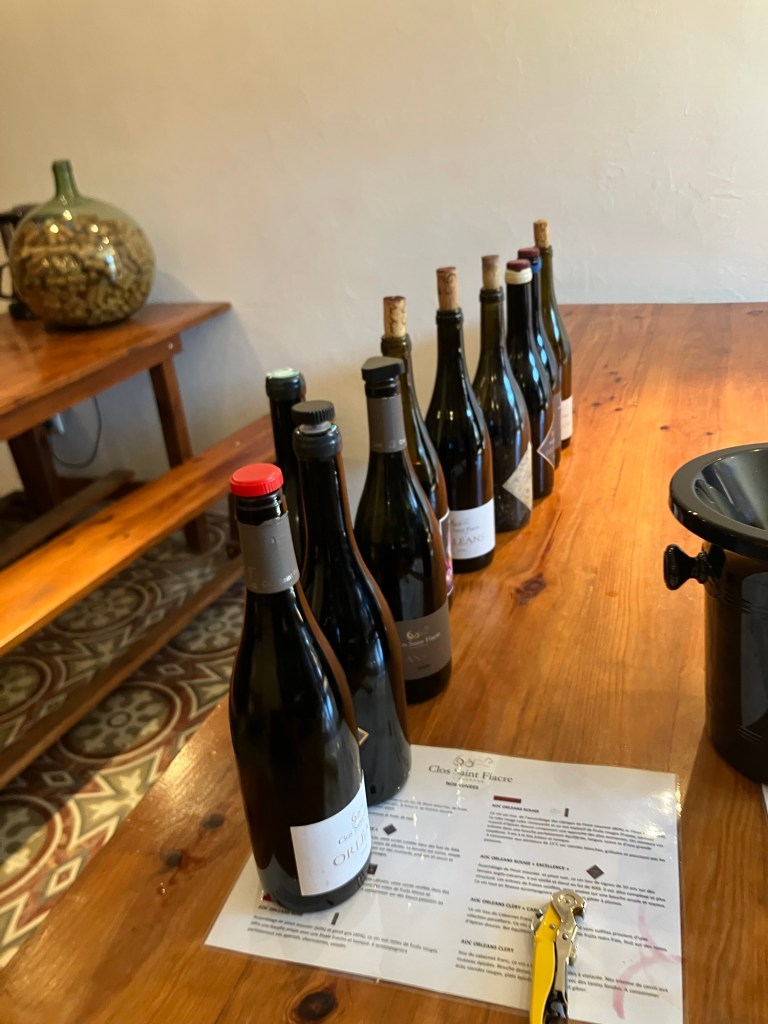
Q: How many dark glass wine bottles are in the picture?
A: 10